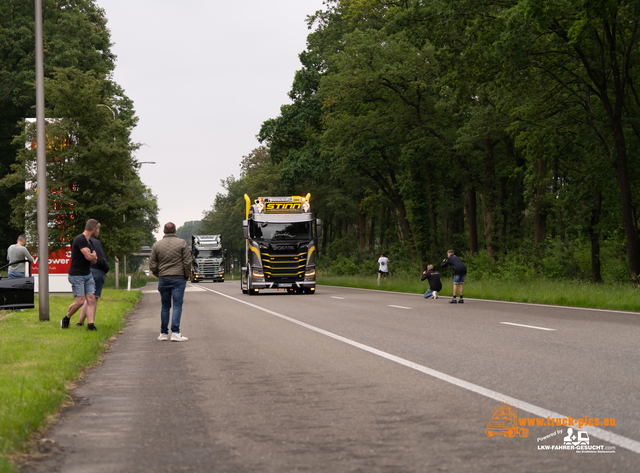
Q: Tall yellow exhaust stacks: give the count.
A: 2